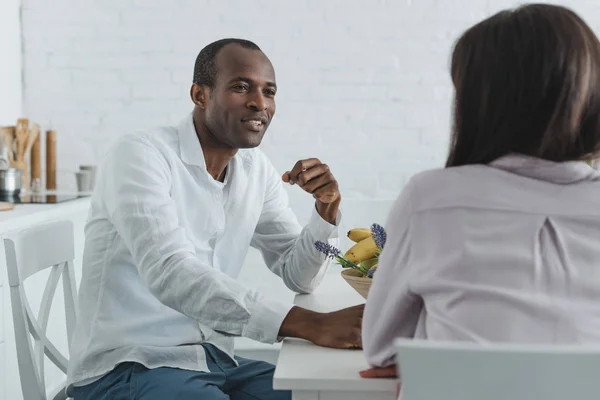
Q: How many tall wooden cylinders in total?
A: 2